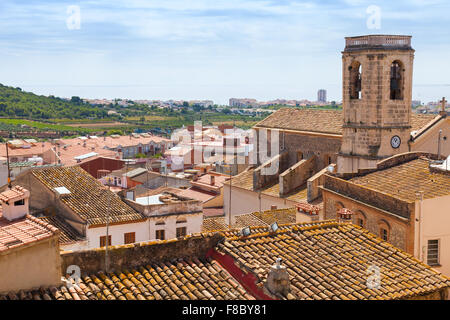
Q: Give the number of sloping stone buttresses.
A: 3